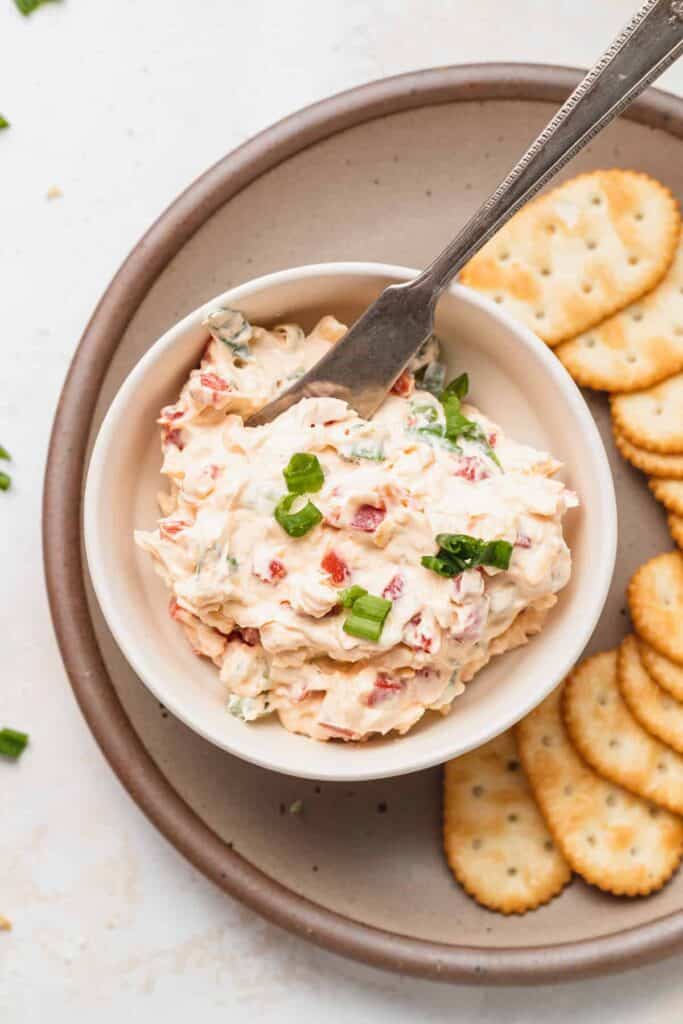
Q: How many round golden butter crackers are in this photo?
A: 12